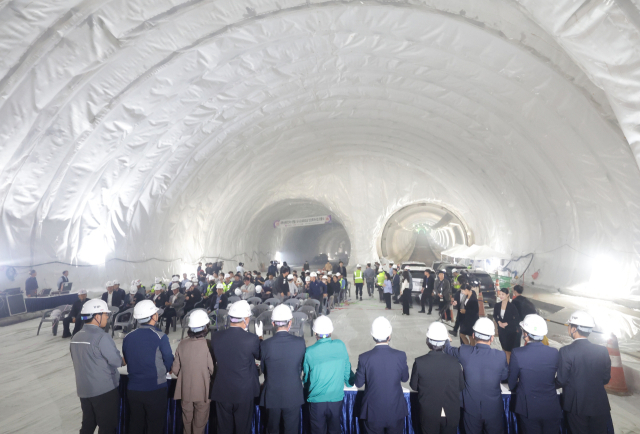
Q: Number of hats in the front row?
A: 11